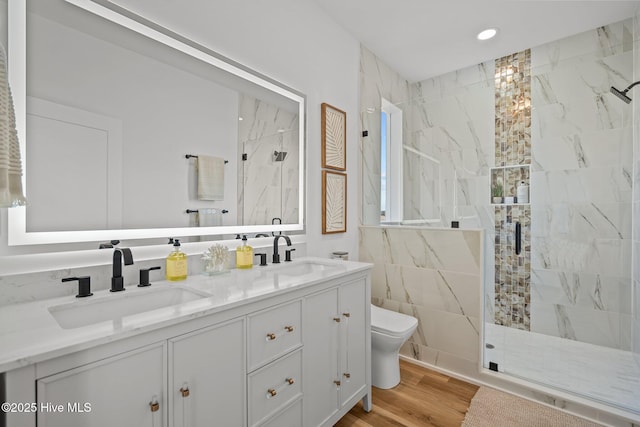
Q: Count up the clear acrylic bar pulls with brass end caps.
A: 6